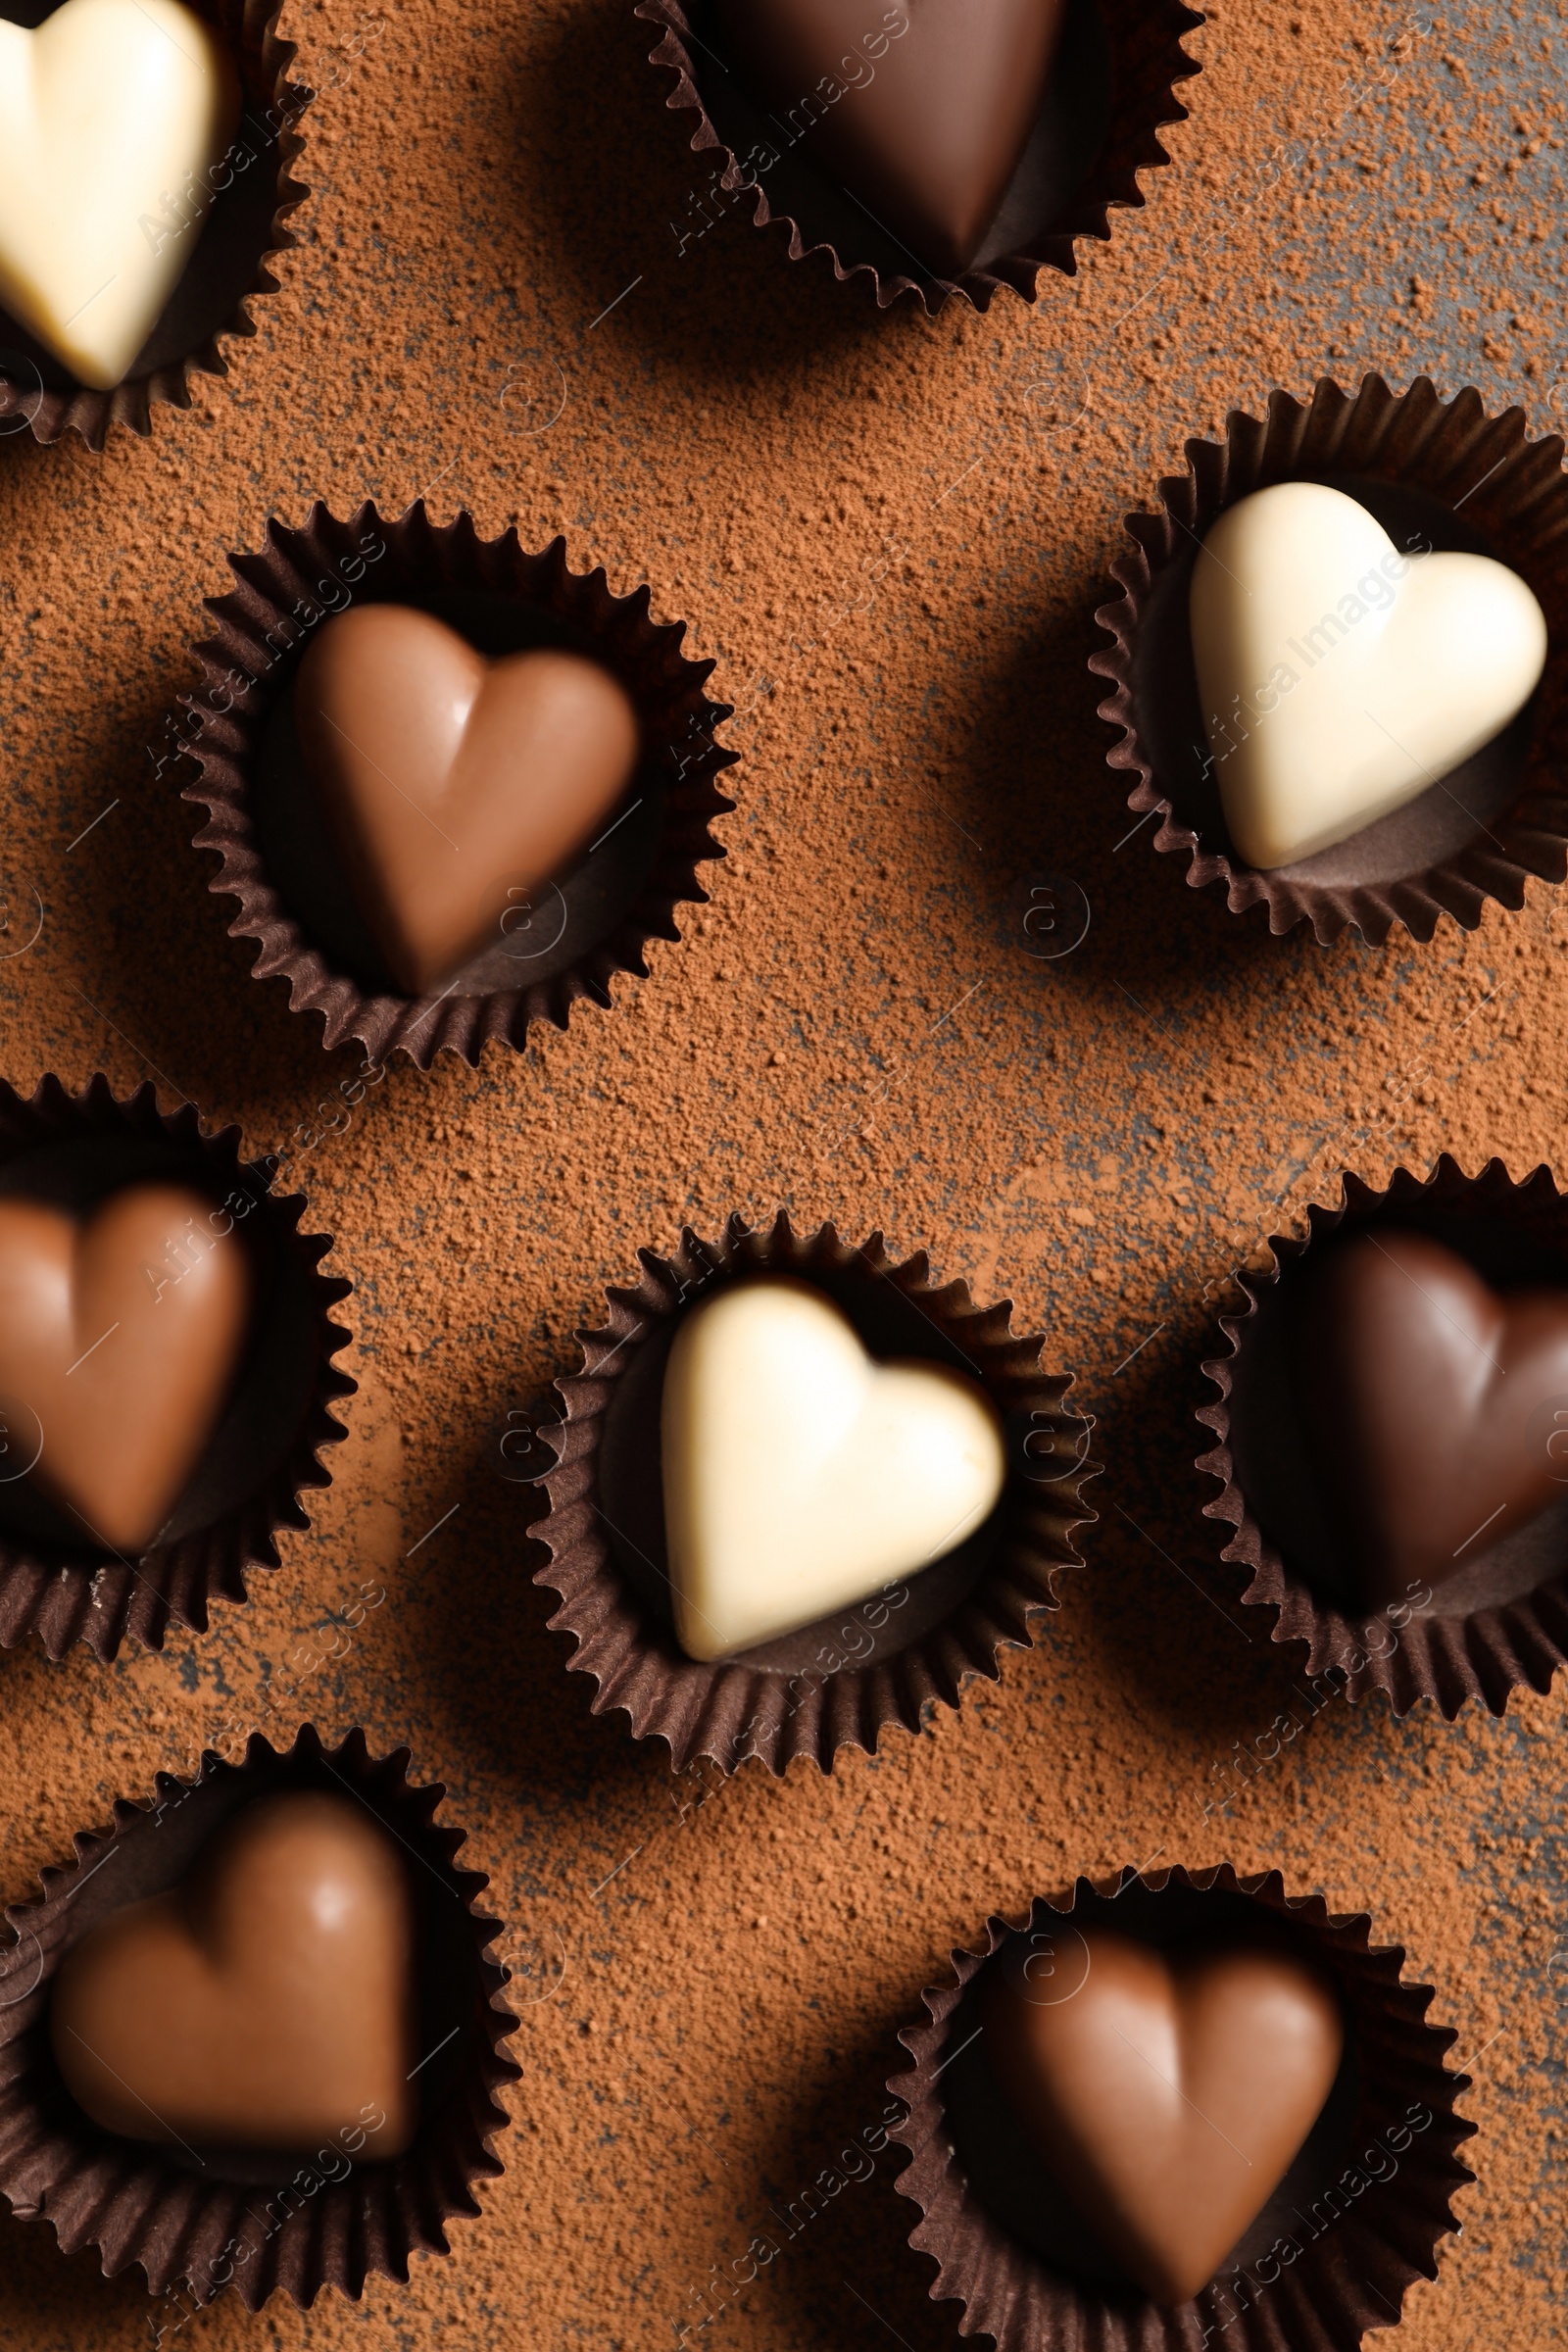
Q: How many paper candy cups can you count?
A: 9